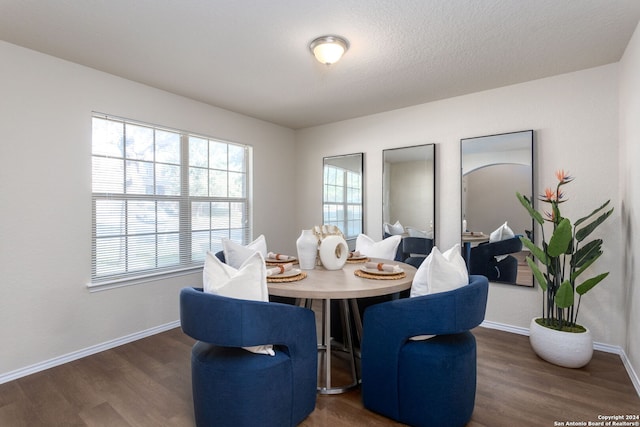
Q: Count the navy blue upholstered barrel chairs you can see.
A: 4